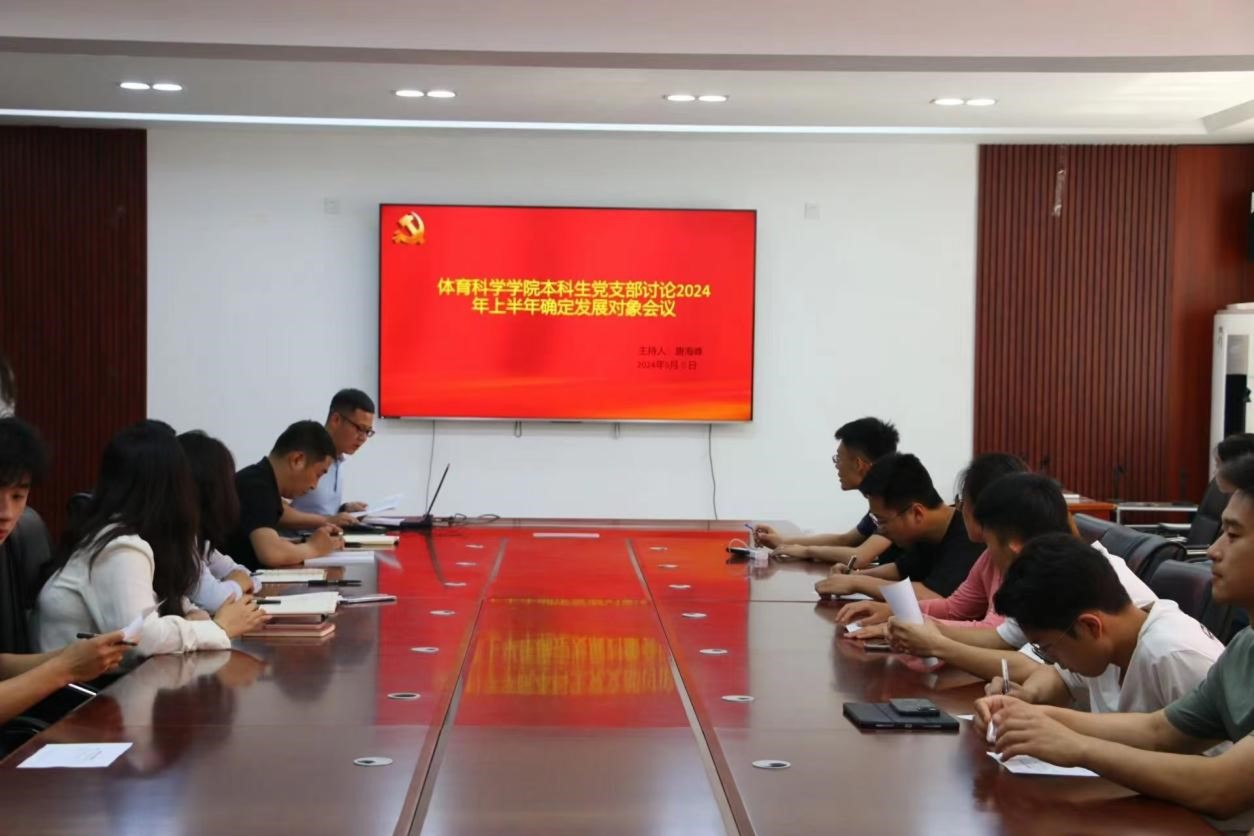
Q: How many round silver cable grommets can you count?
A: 14